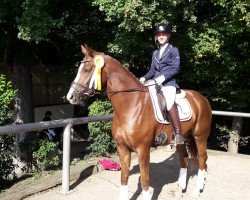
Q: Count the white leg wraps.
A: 4